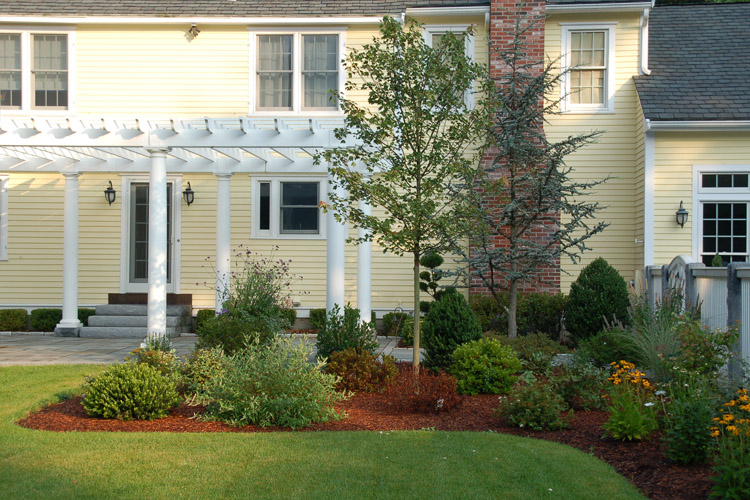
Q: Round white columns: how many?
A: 5